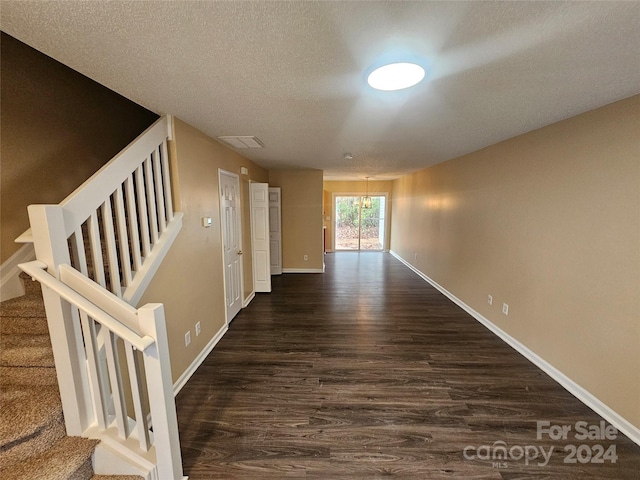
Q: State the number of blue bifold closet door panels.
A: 0